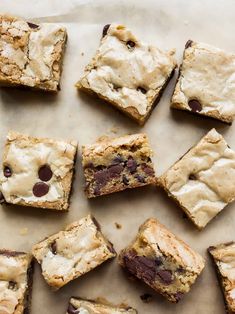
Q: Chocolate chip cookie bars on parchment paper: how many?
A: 11